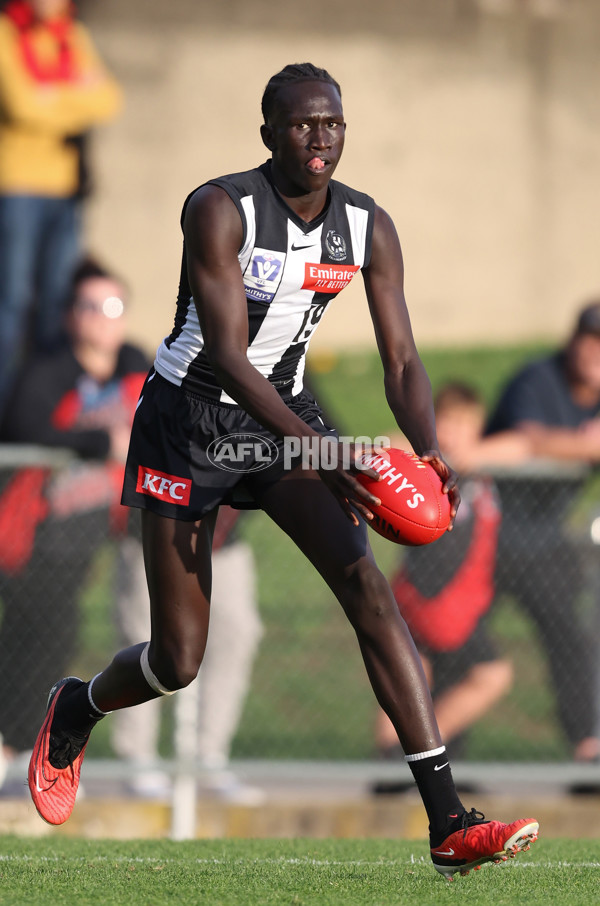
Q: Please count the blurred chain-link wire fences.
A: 1